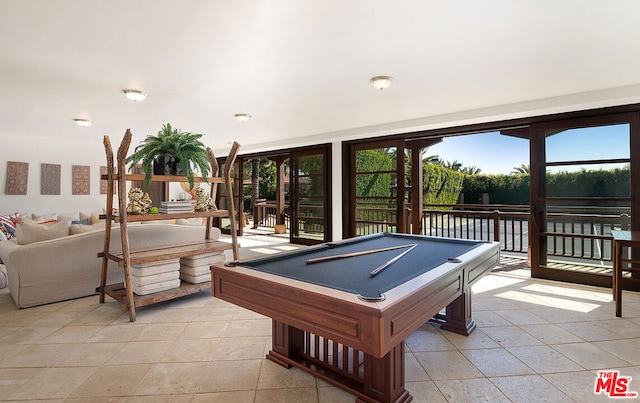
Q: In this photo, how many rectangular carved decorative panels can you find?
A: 4